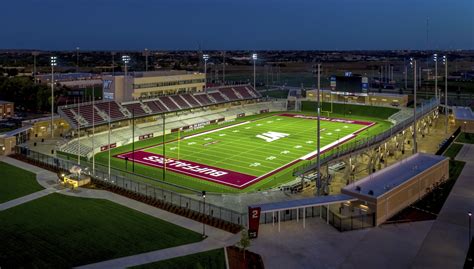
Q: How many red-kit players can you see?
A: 0